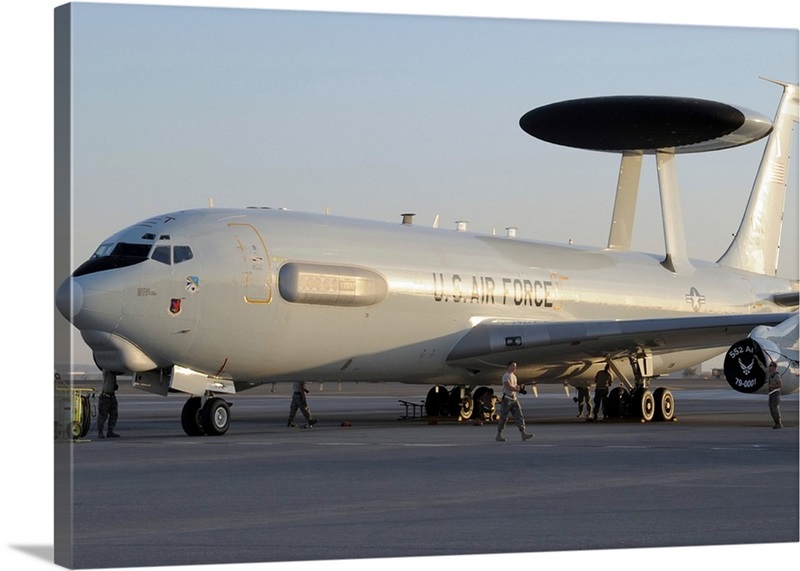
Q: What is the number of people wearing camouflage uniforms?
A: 6